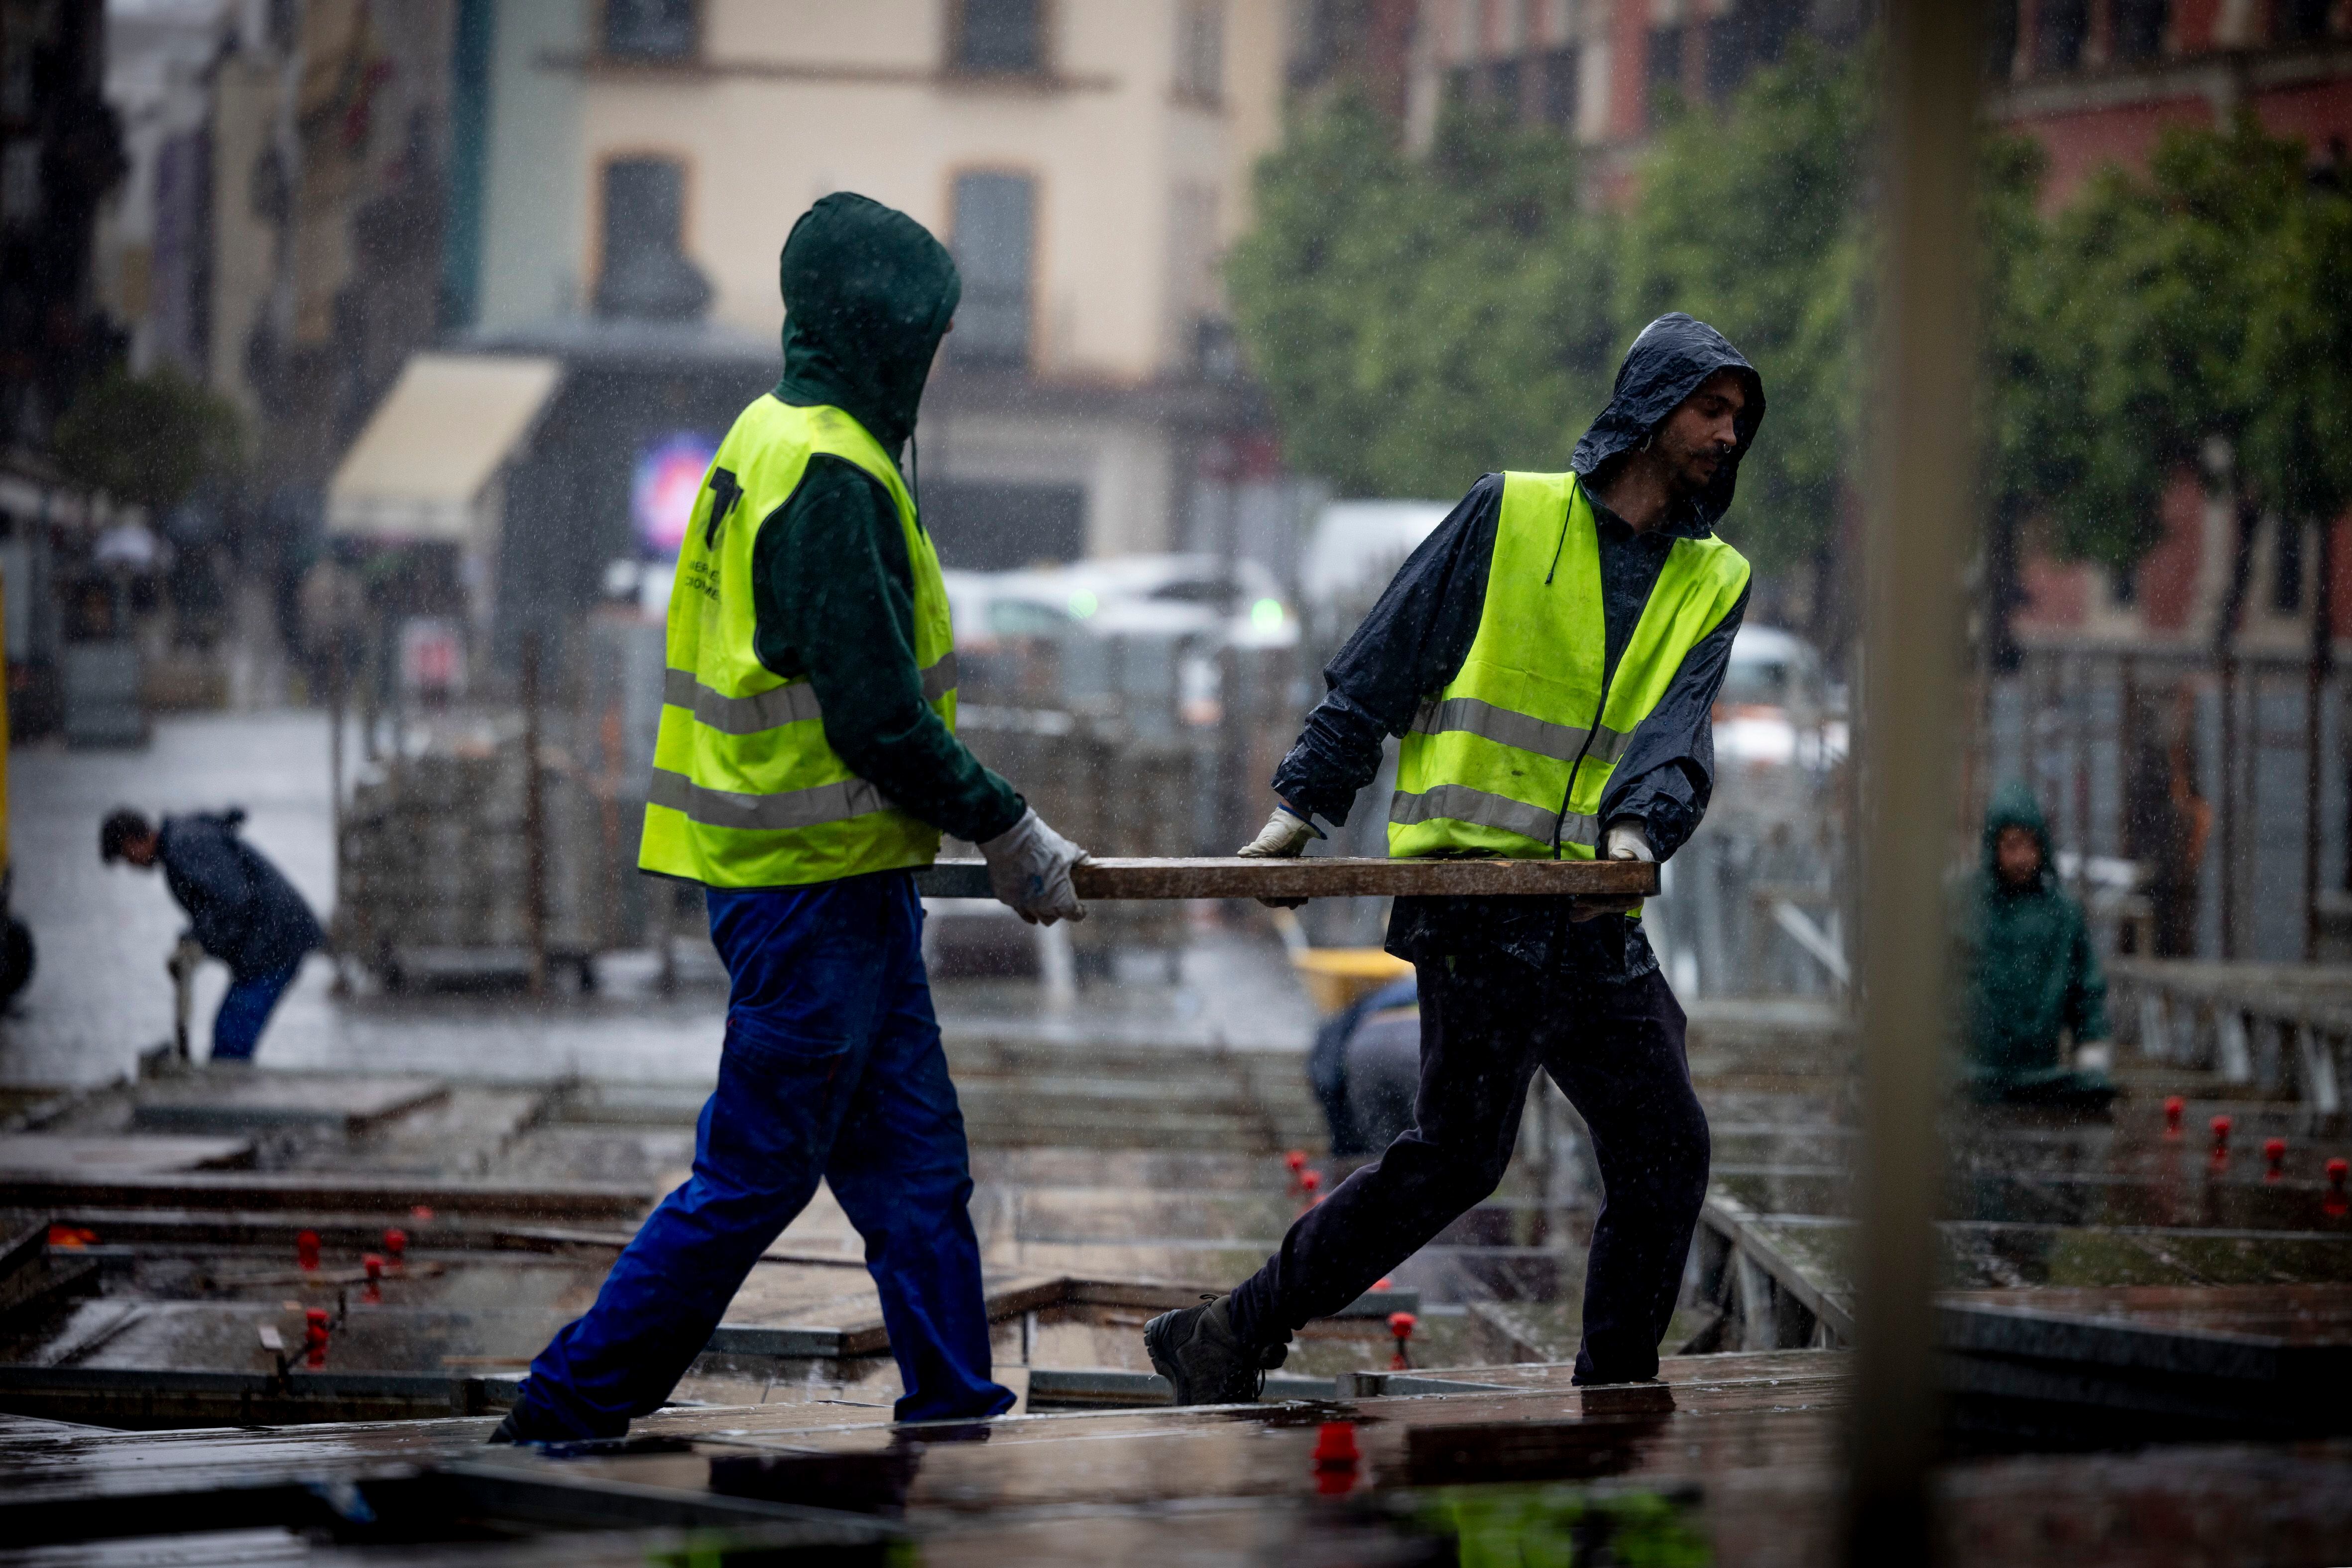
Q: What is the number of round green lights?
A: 2